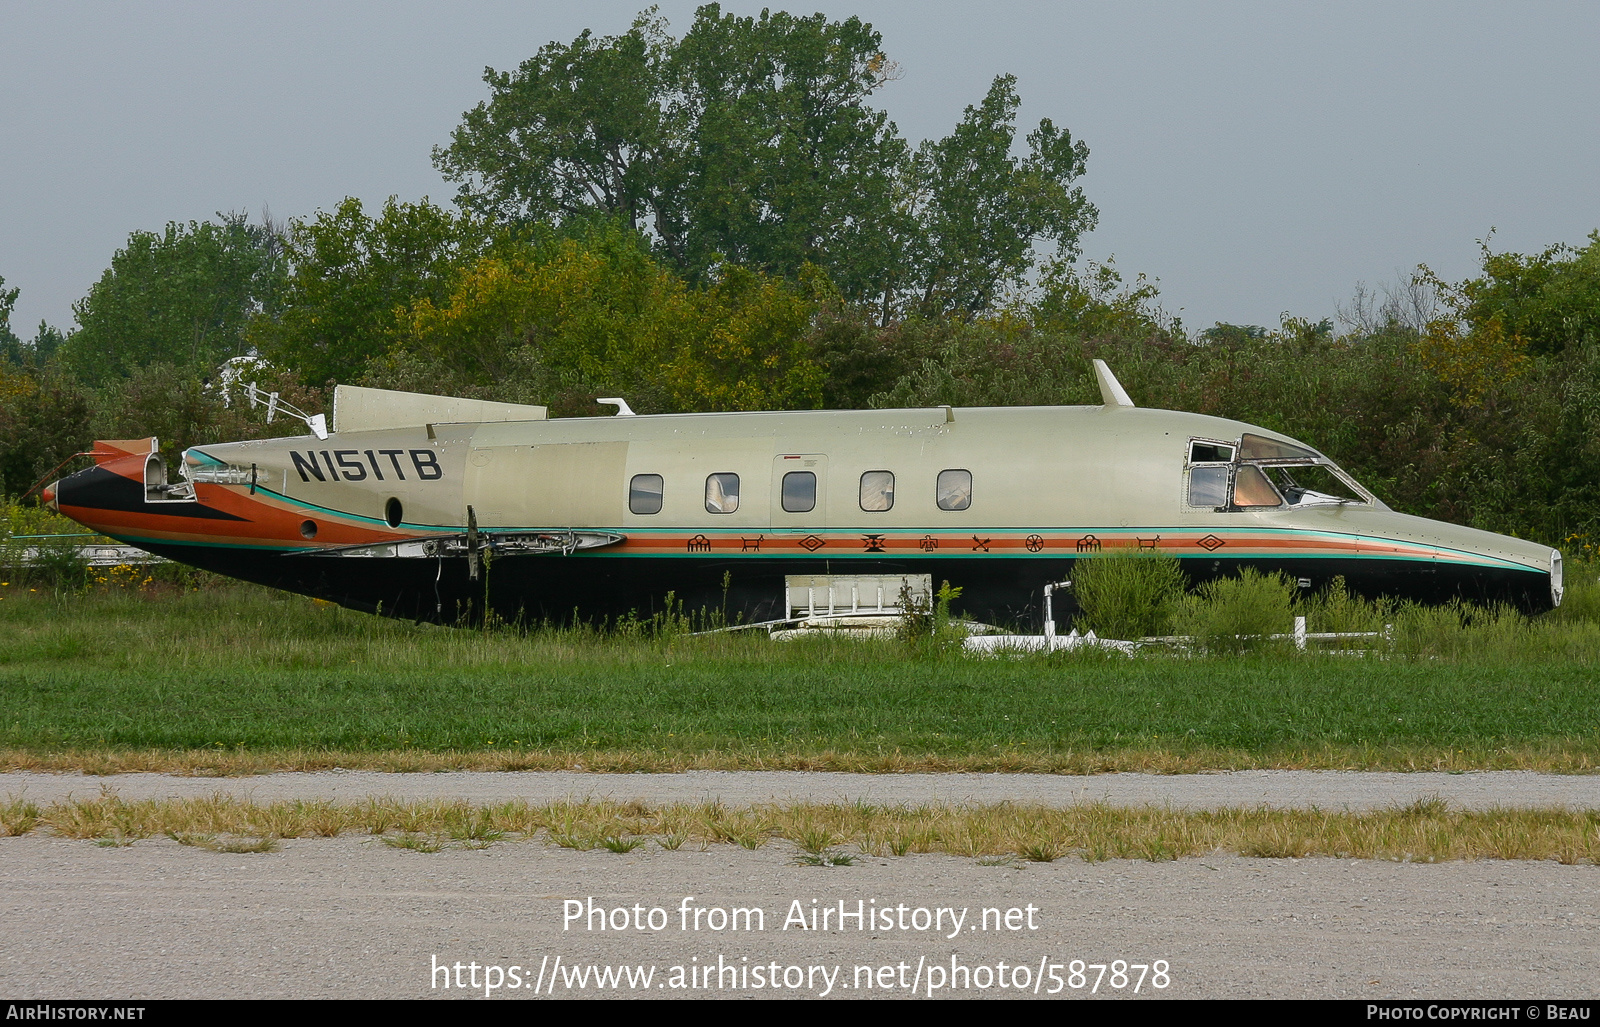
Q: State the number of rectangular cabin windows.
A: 5